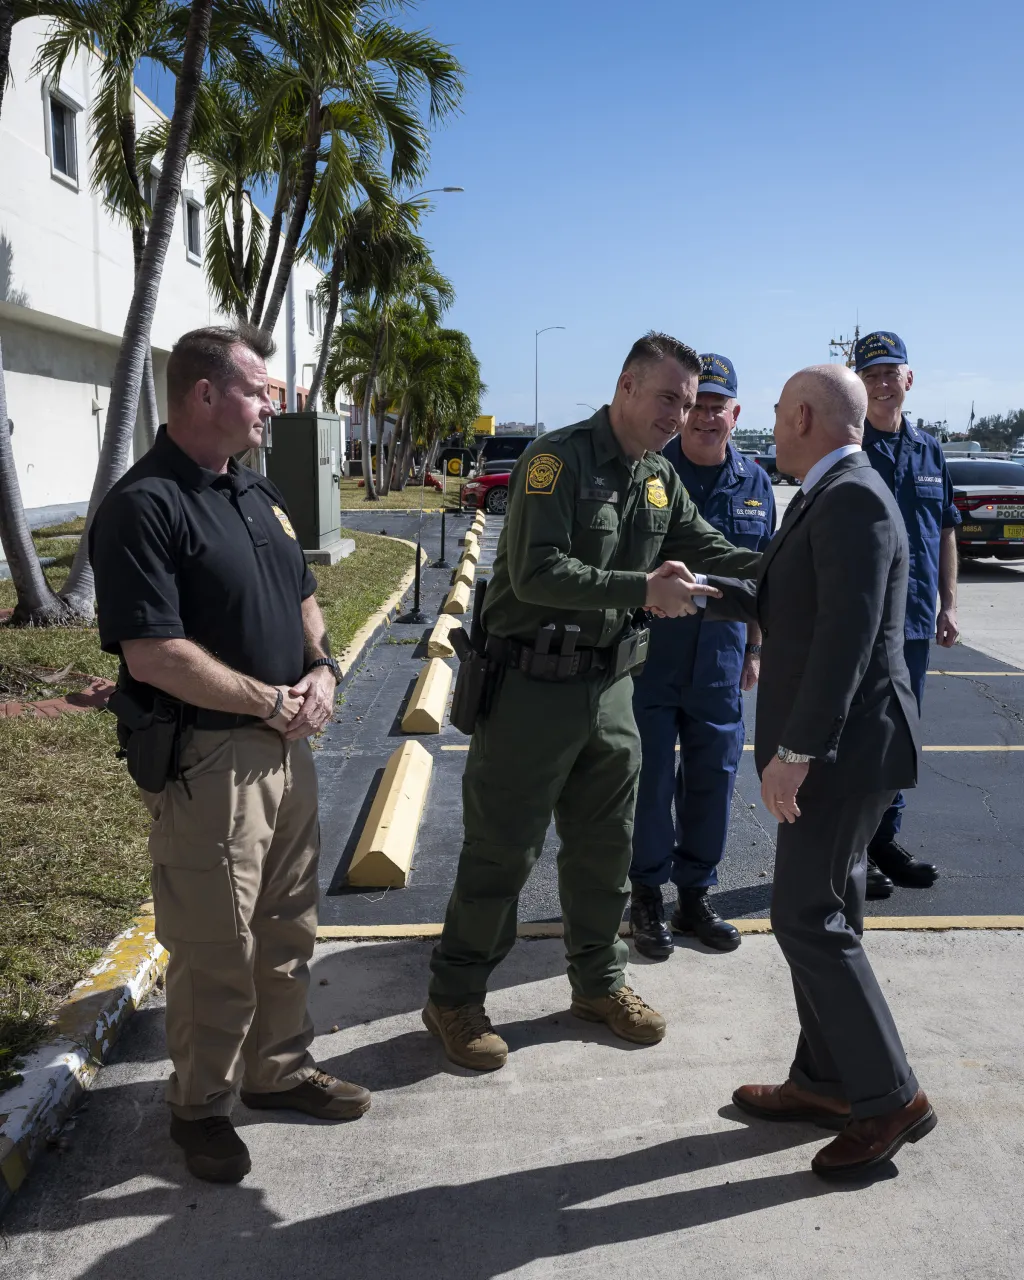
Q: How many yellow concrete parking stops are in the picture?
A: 10